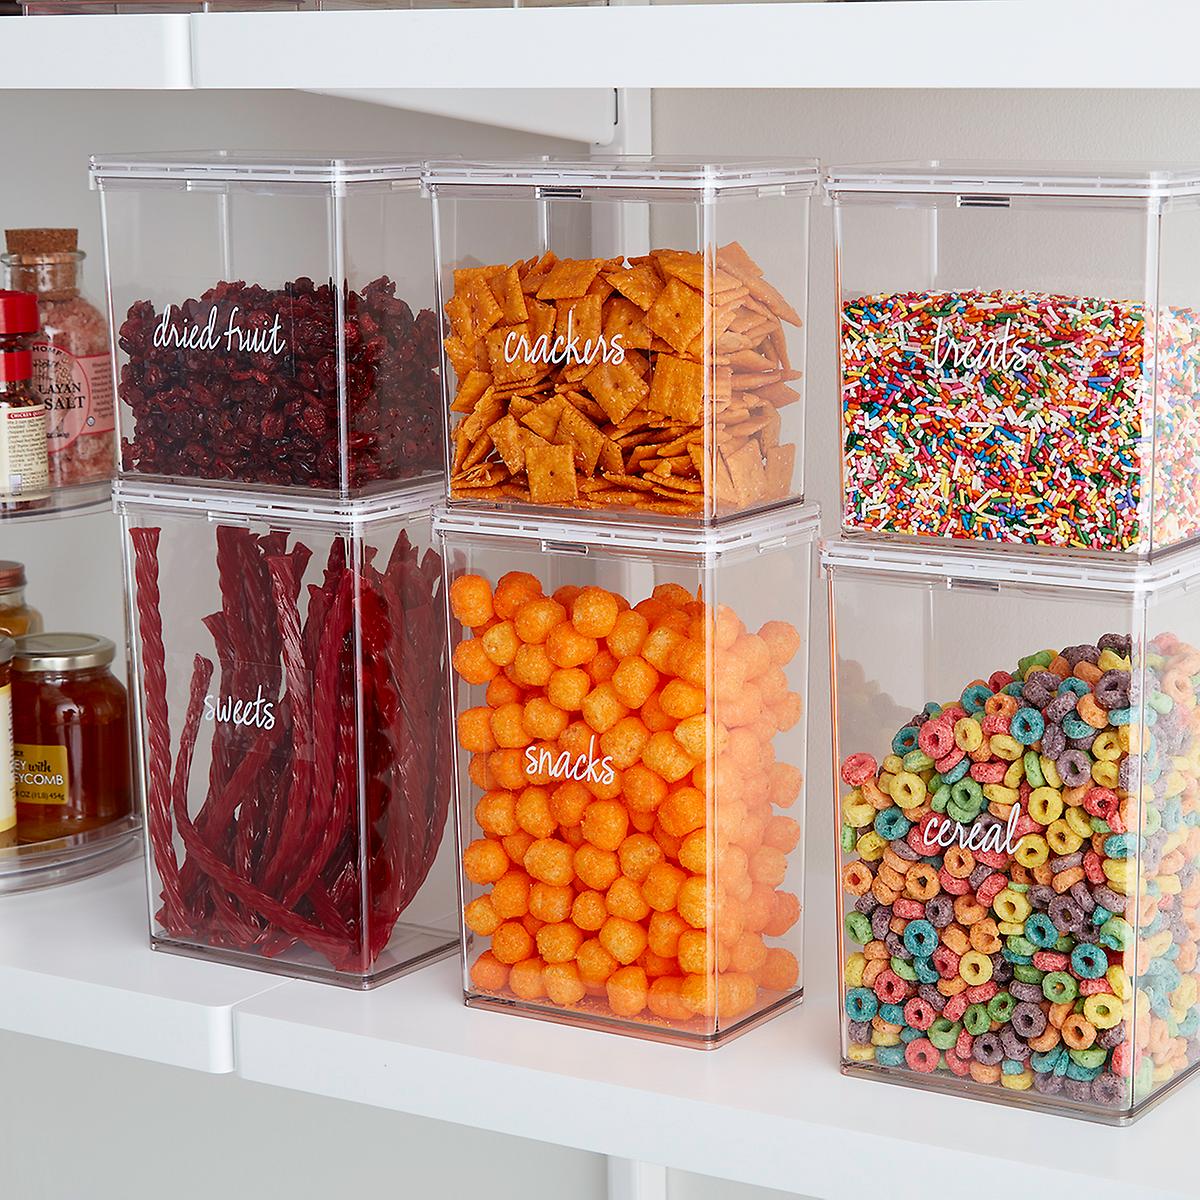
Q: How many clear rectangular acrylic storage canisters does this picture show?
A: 6